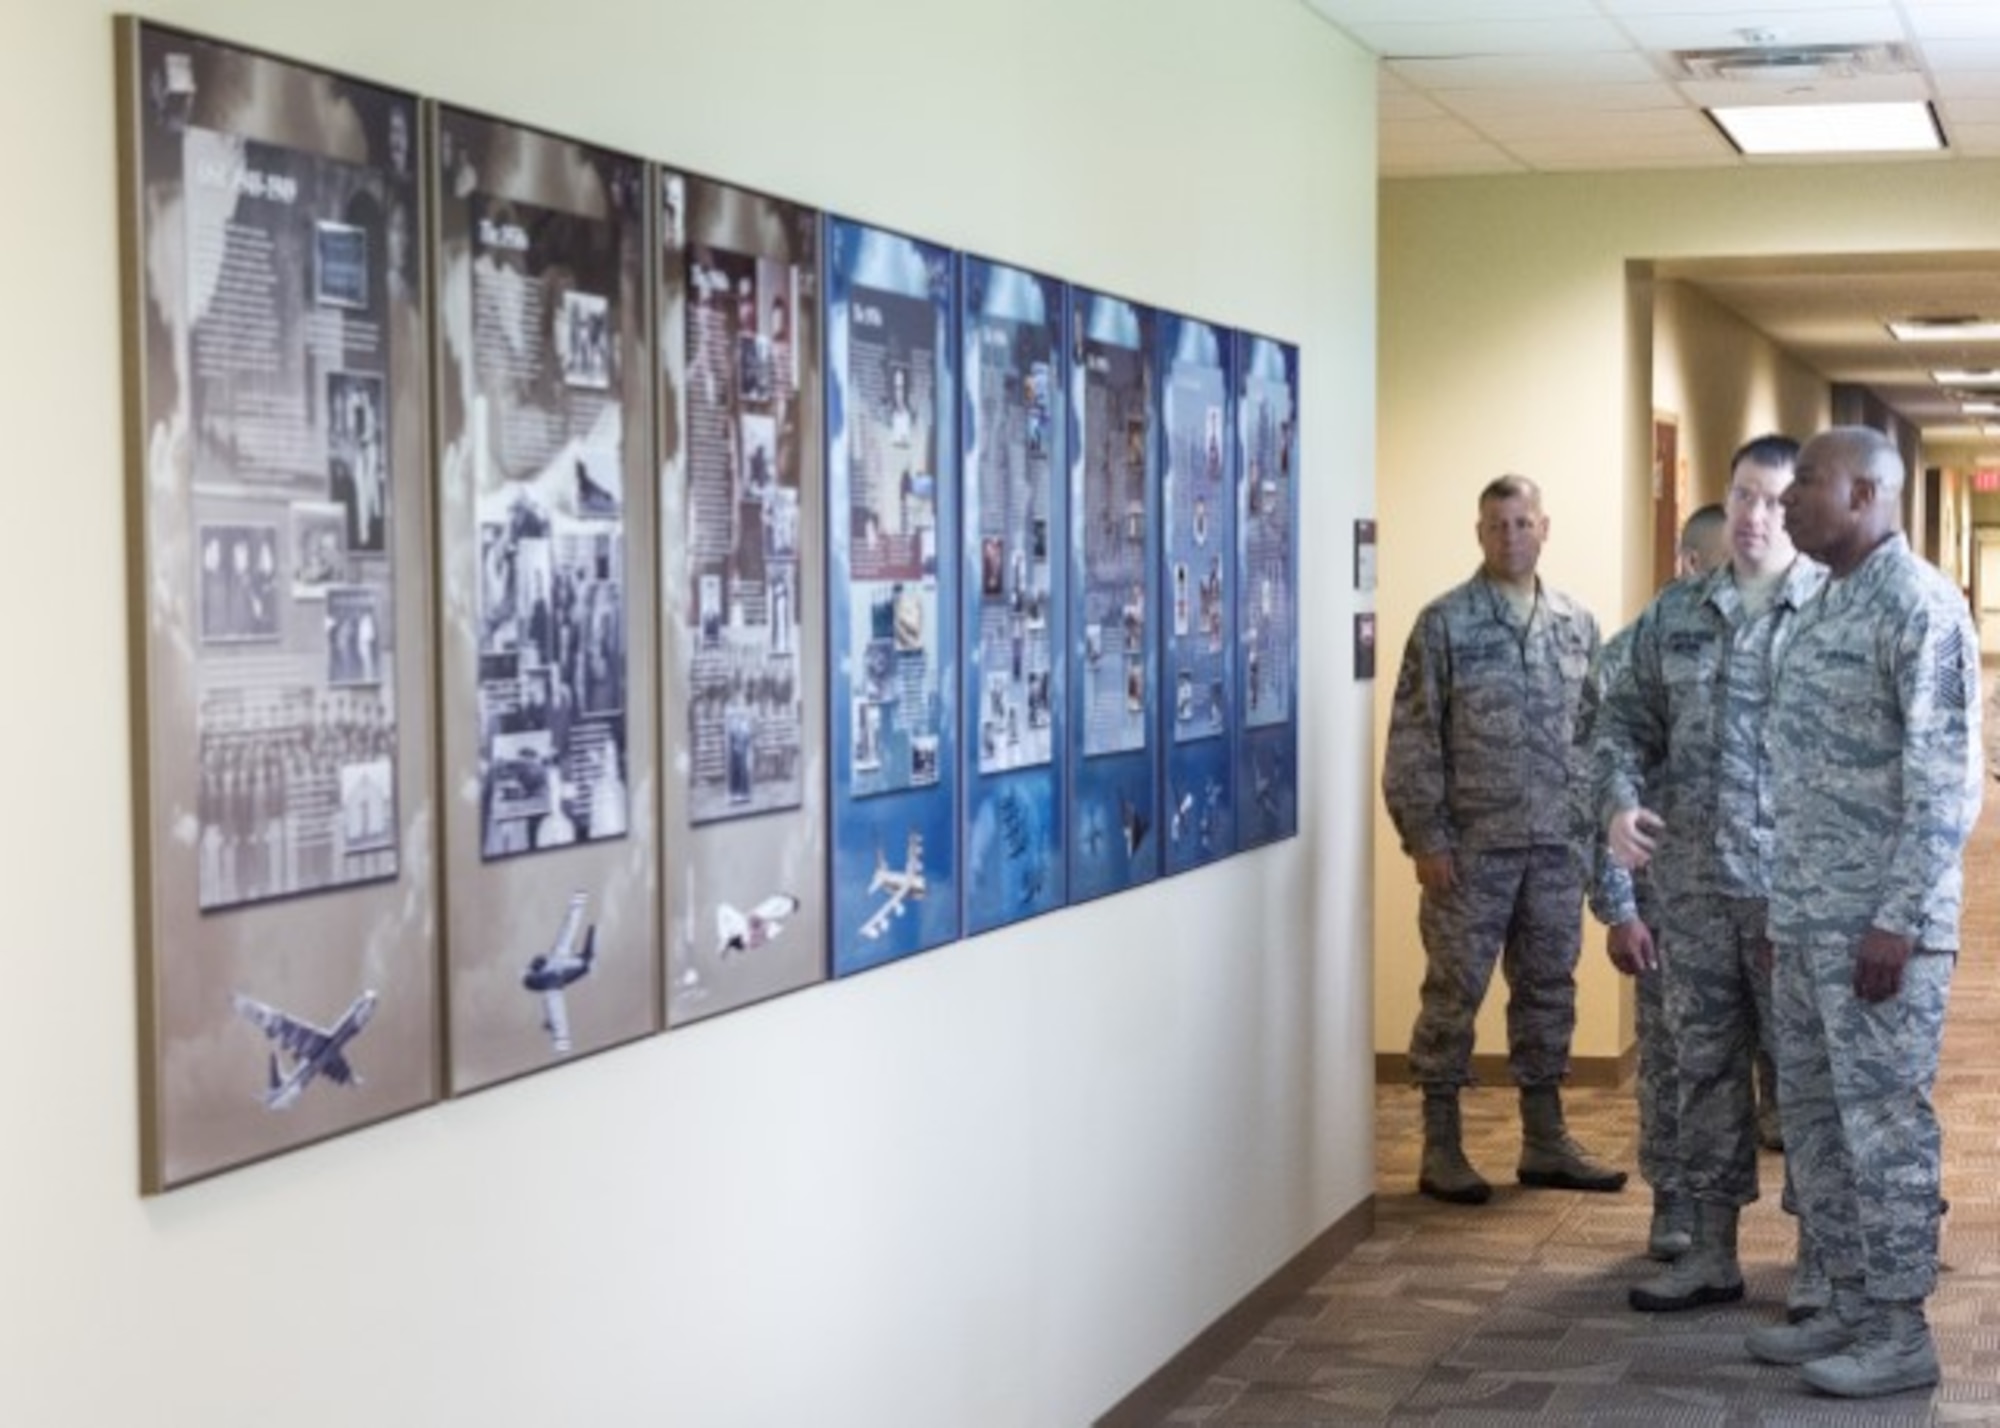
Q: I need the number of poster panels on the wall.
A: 8